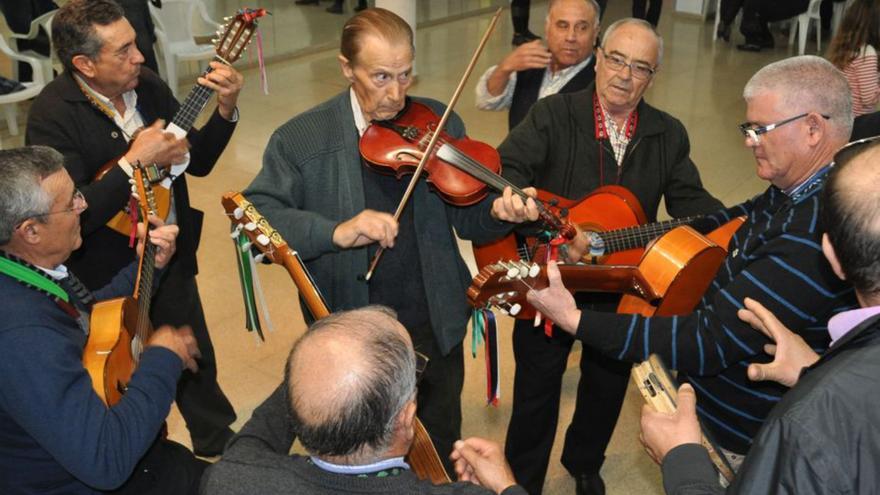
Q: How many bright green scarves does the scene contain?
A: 1